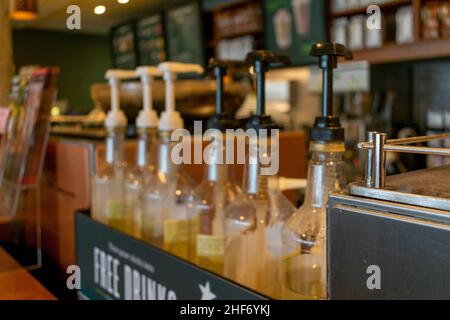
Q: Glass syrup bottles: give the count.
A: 6